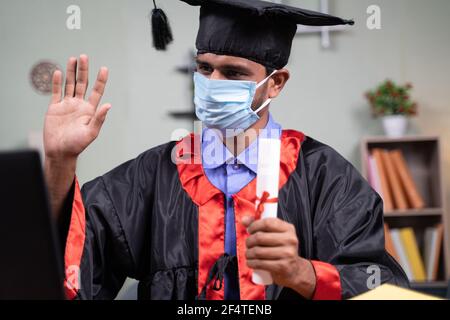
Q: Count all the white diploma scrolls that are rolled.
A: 1